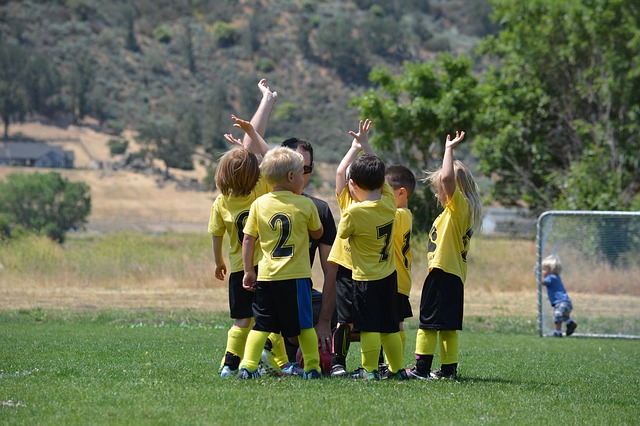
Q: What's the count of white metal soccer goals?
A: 1